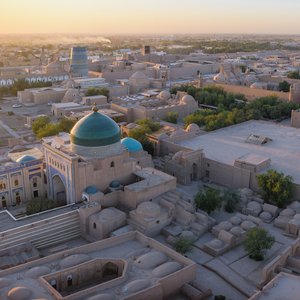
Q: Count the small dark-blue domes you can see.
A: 2